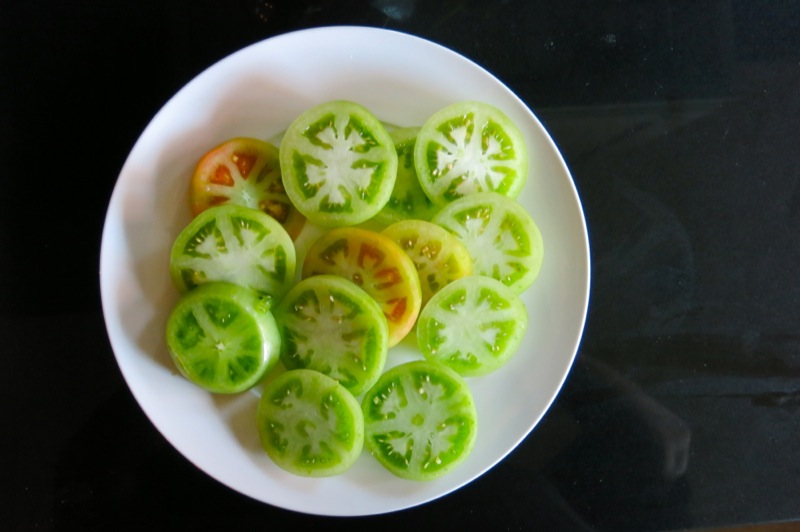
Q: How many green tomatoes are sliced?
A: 10